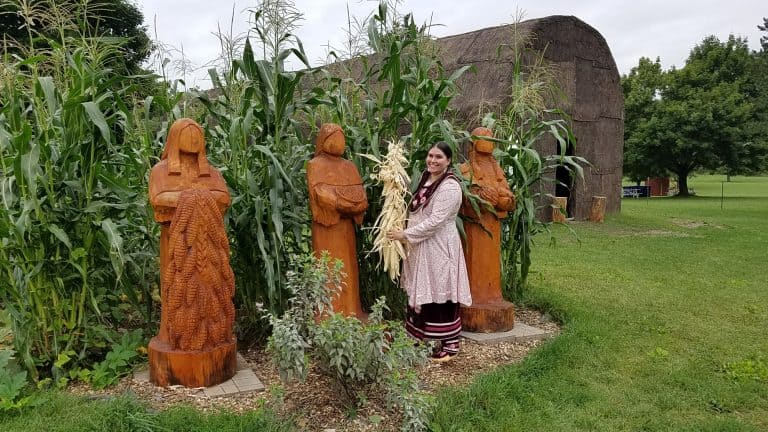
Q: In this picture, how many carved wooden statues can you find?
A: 3